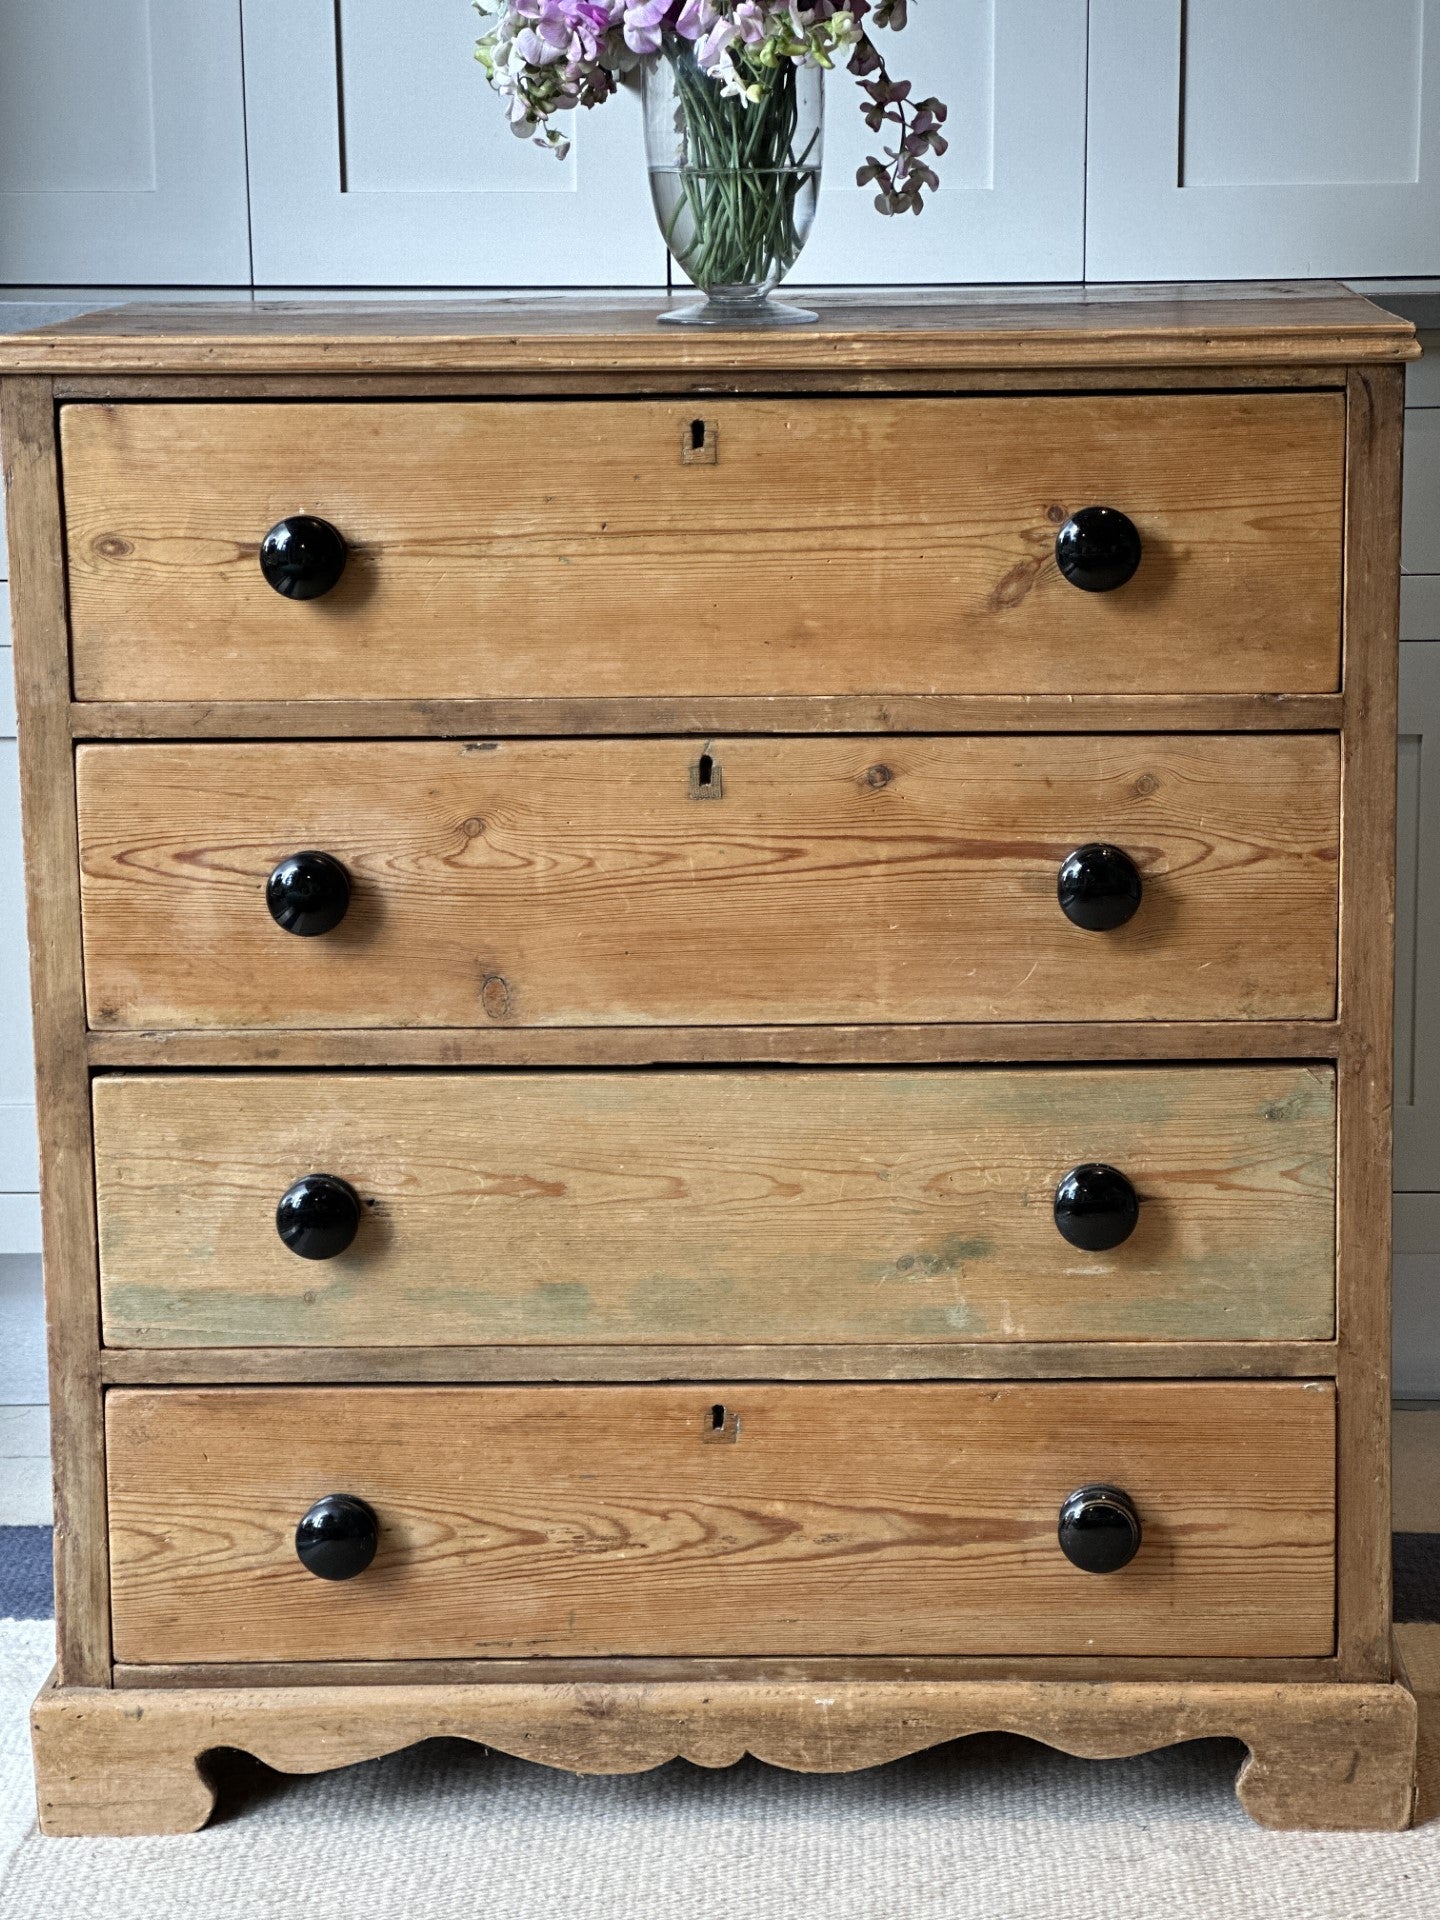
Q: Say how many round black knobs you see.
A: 8